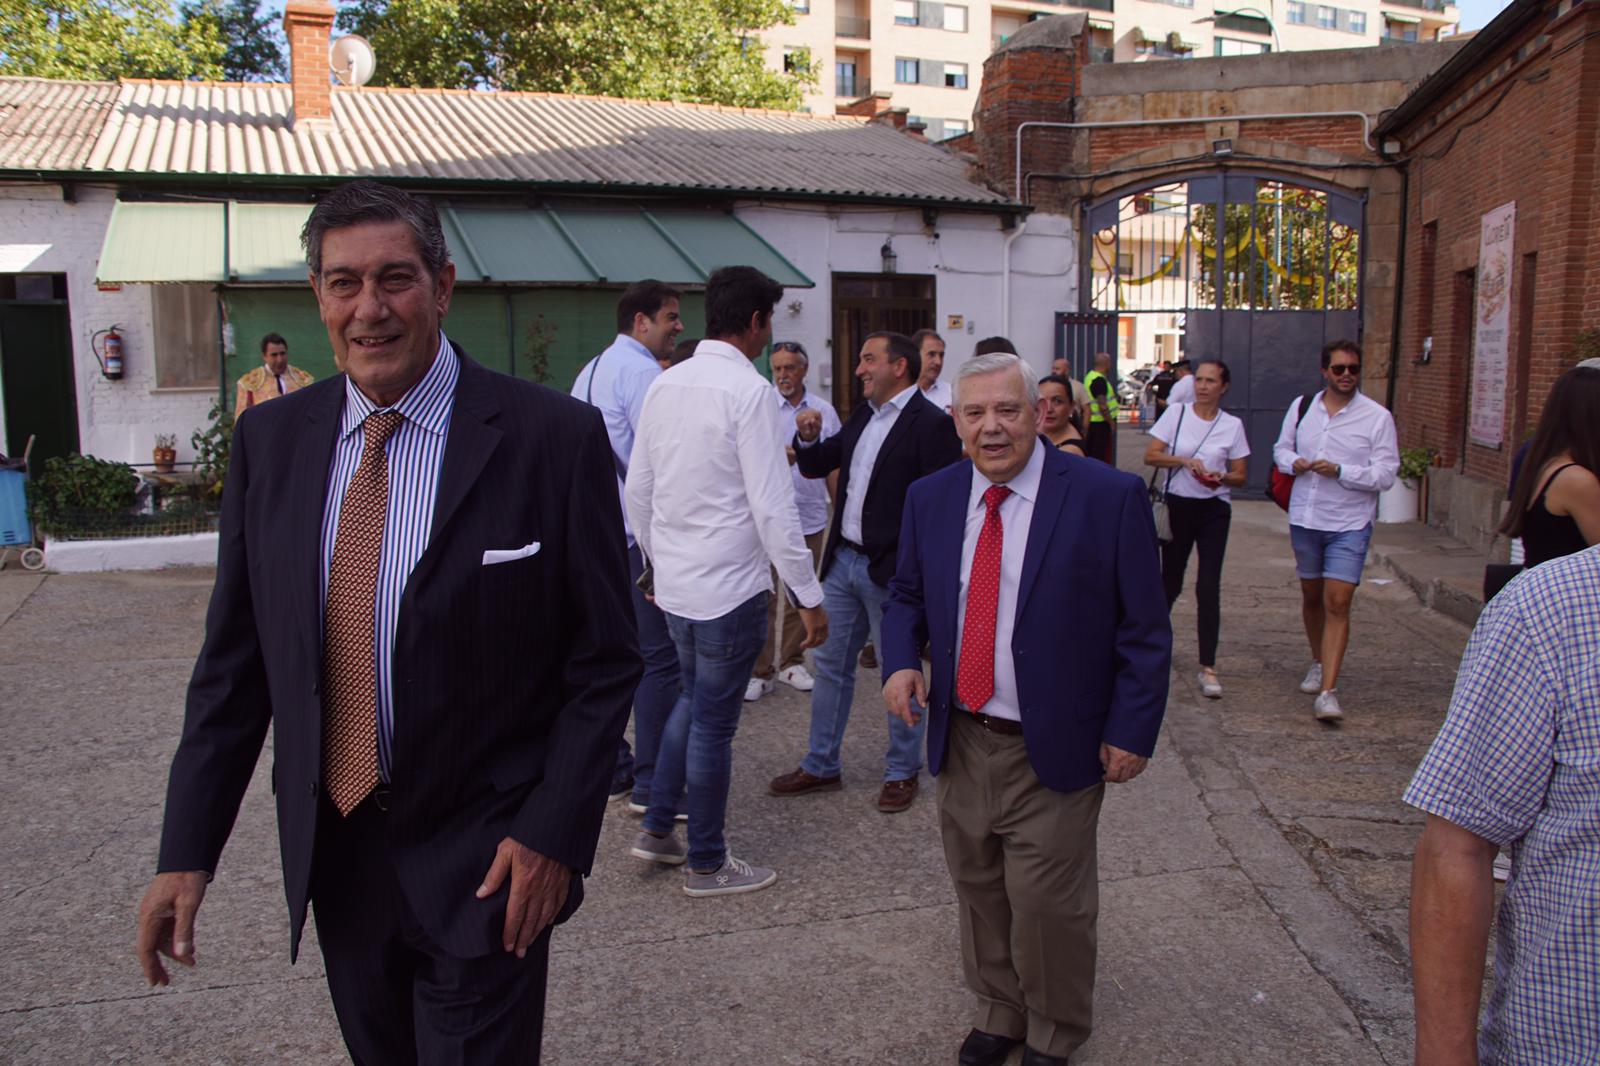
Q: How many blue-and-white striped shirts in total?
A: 1